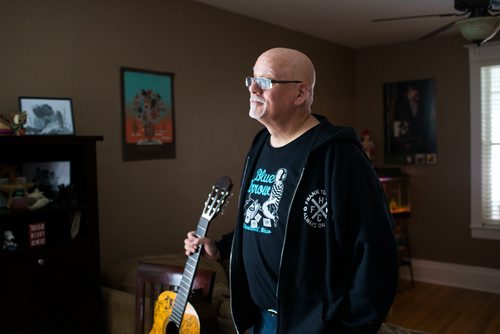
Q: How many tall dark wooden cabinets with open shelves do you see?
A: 1